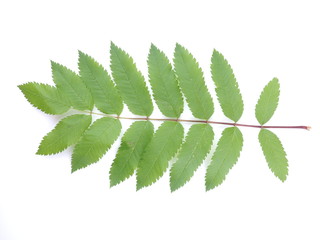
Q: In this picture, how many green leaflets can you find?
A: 15